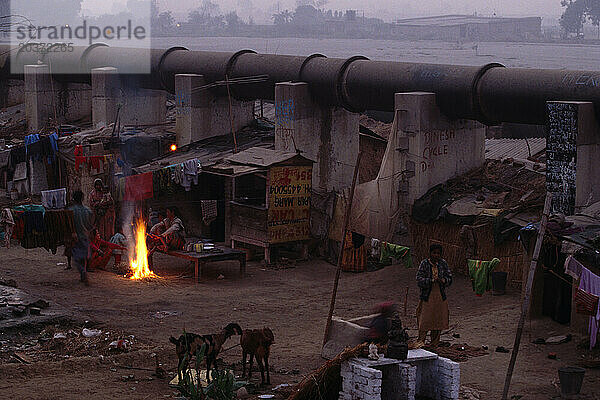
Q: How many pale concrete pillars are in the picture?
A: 6